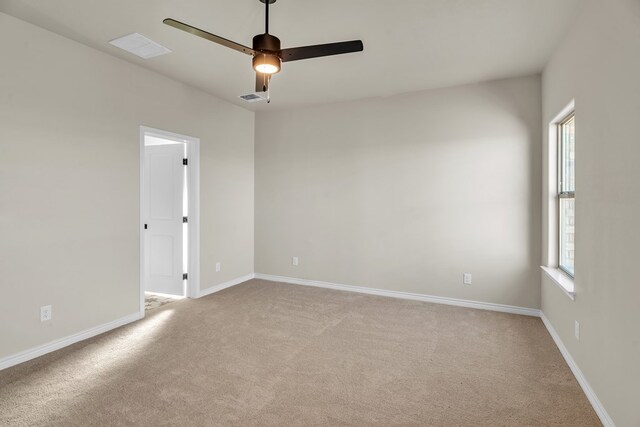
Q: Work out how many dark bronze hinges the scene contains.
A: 3